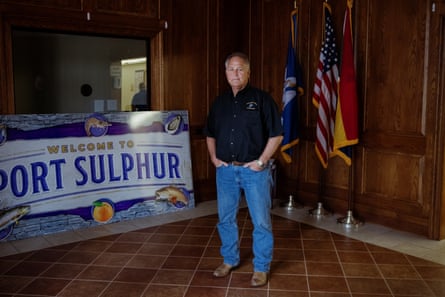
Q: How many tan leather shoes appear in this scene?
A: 2